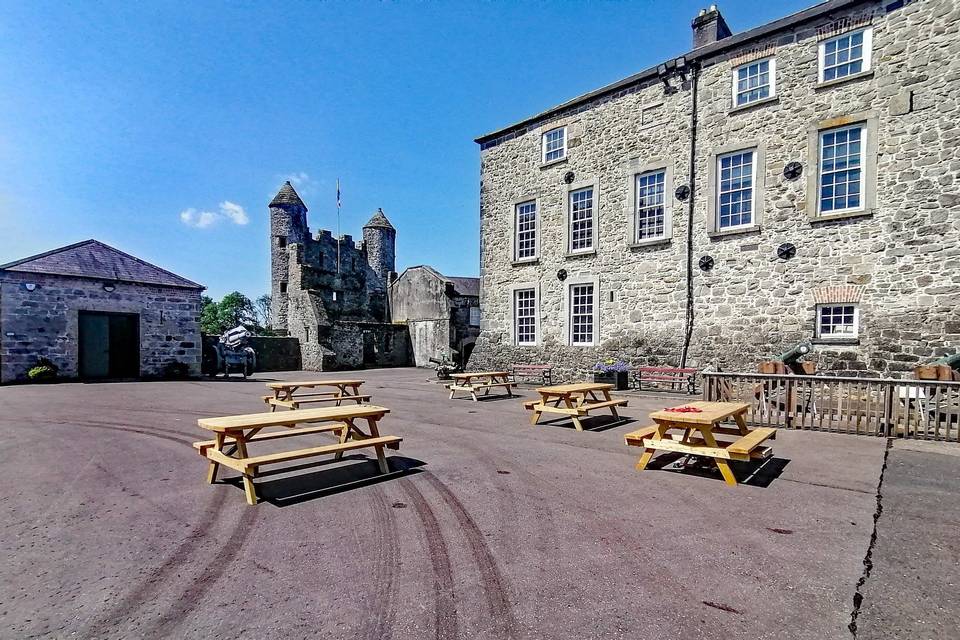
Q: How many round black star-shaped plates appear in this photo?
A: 6